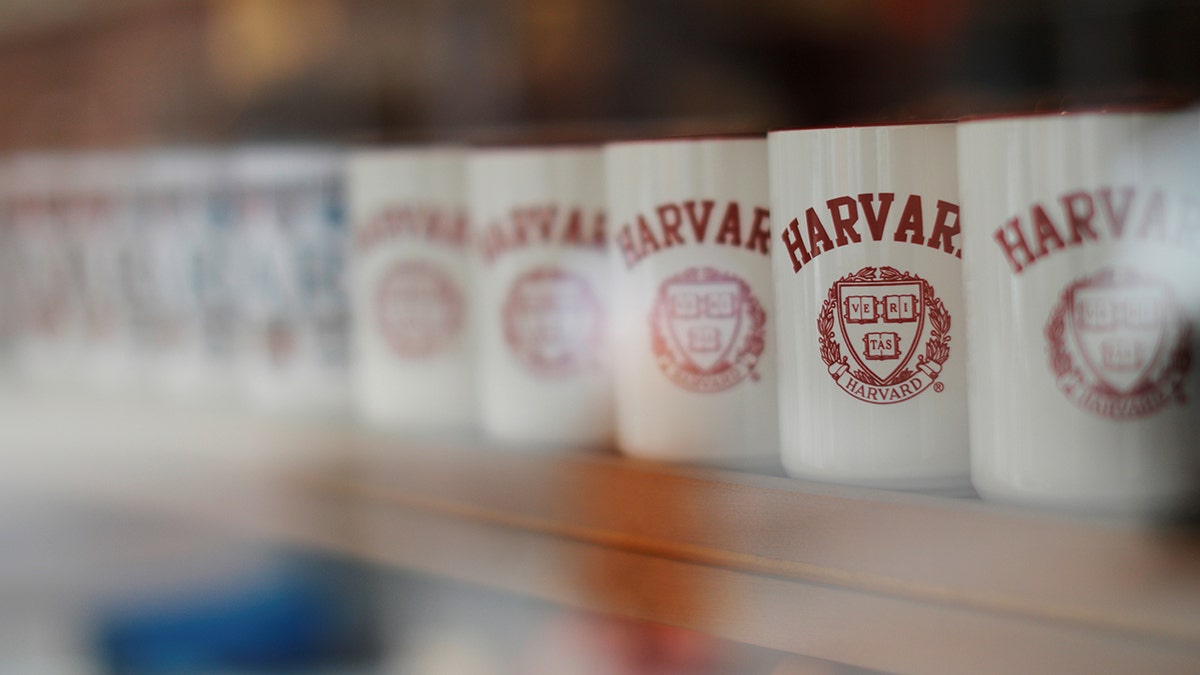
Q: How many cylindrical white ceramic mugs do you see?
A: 5